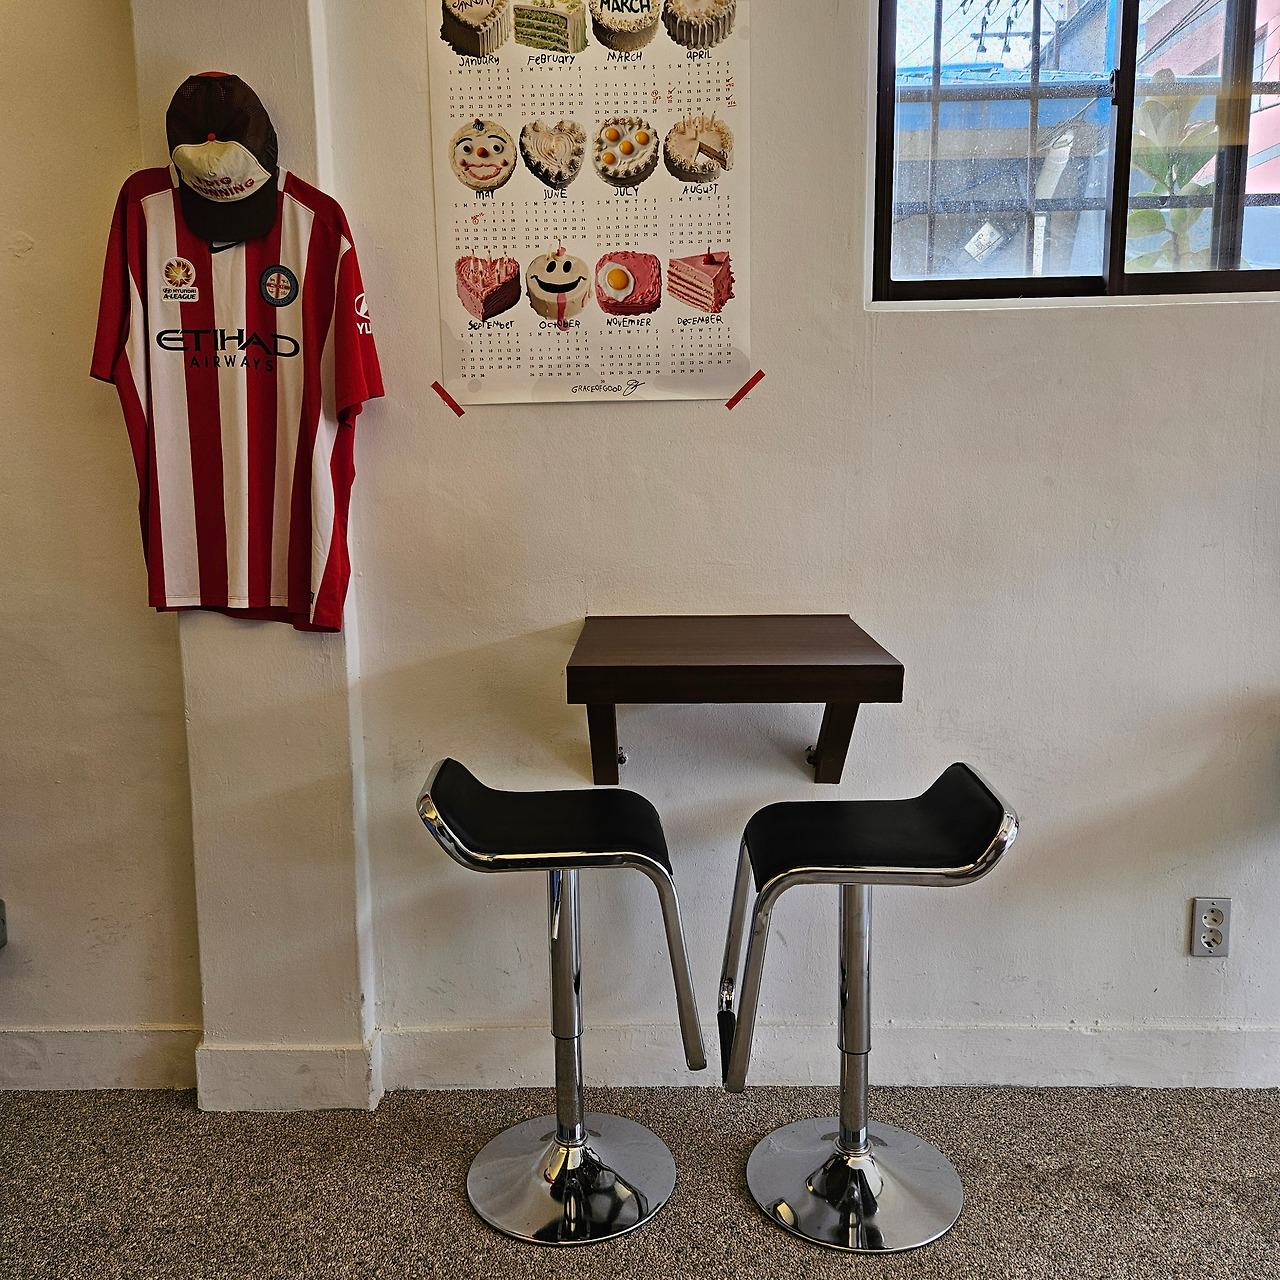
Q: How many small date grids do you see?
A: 12